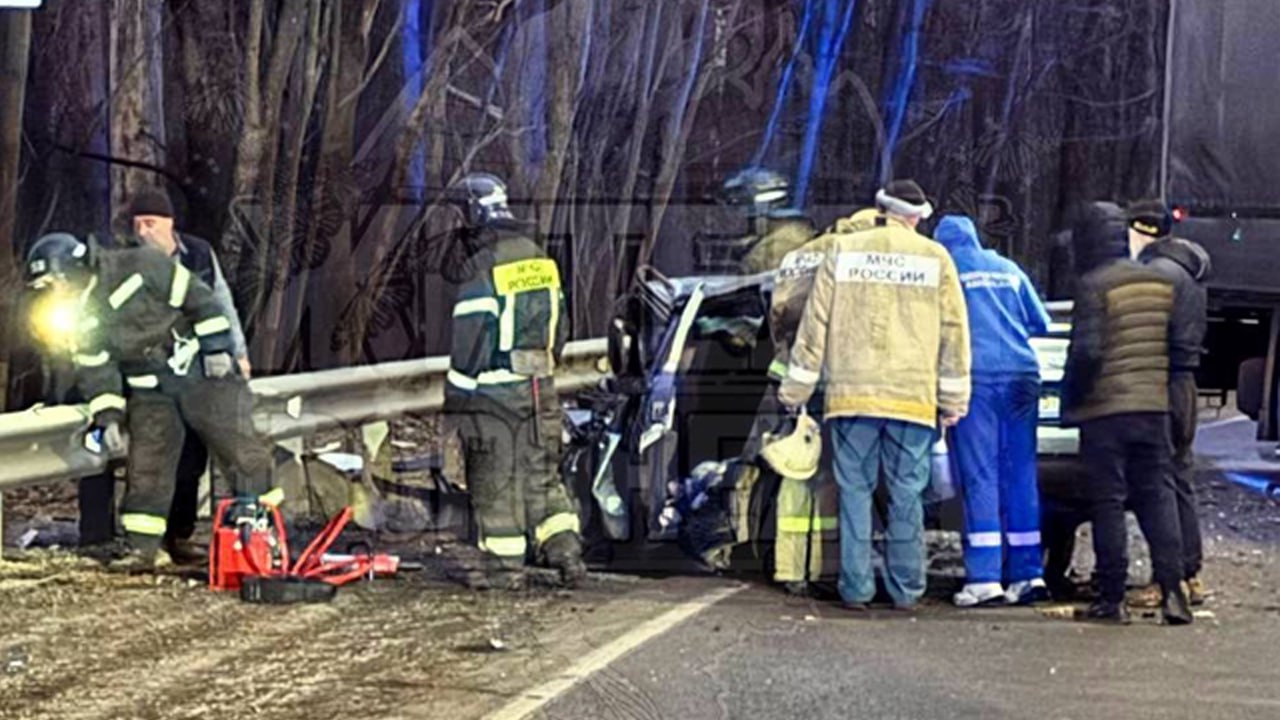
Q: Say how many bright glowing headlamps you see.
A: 1